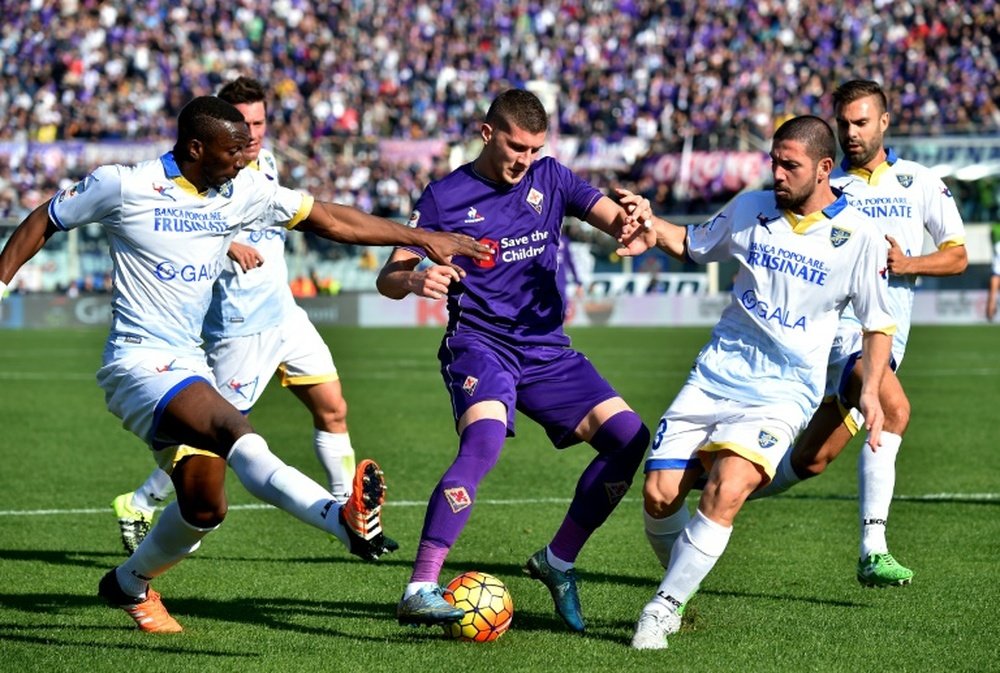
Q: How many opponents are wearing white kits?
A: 4